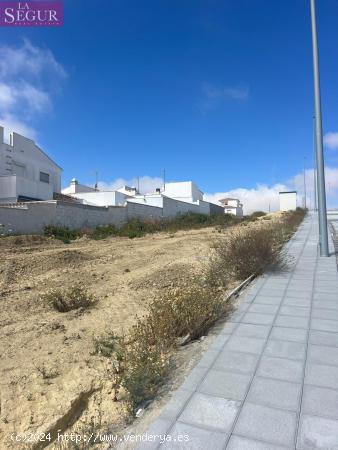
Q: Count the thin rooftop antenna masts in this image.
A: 3